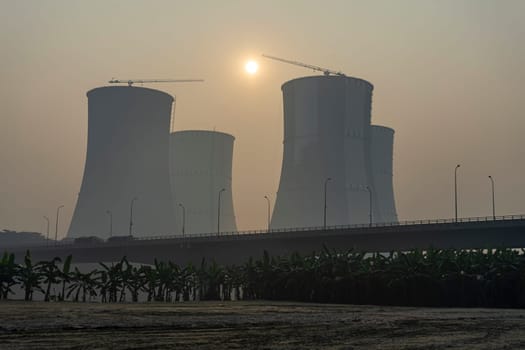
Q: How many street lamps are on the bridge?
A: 11